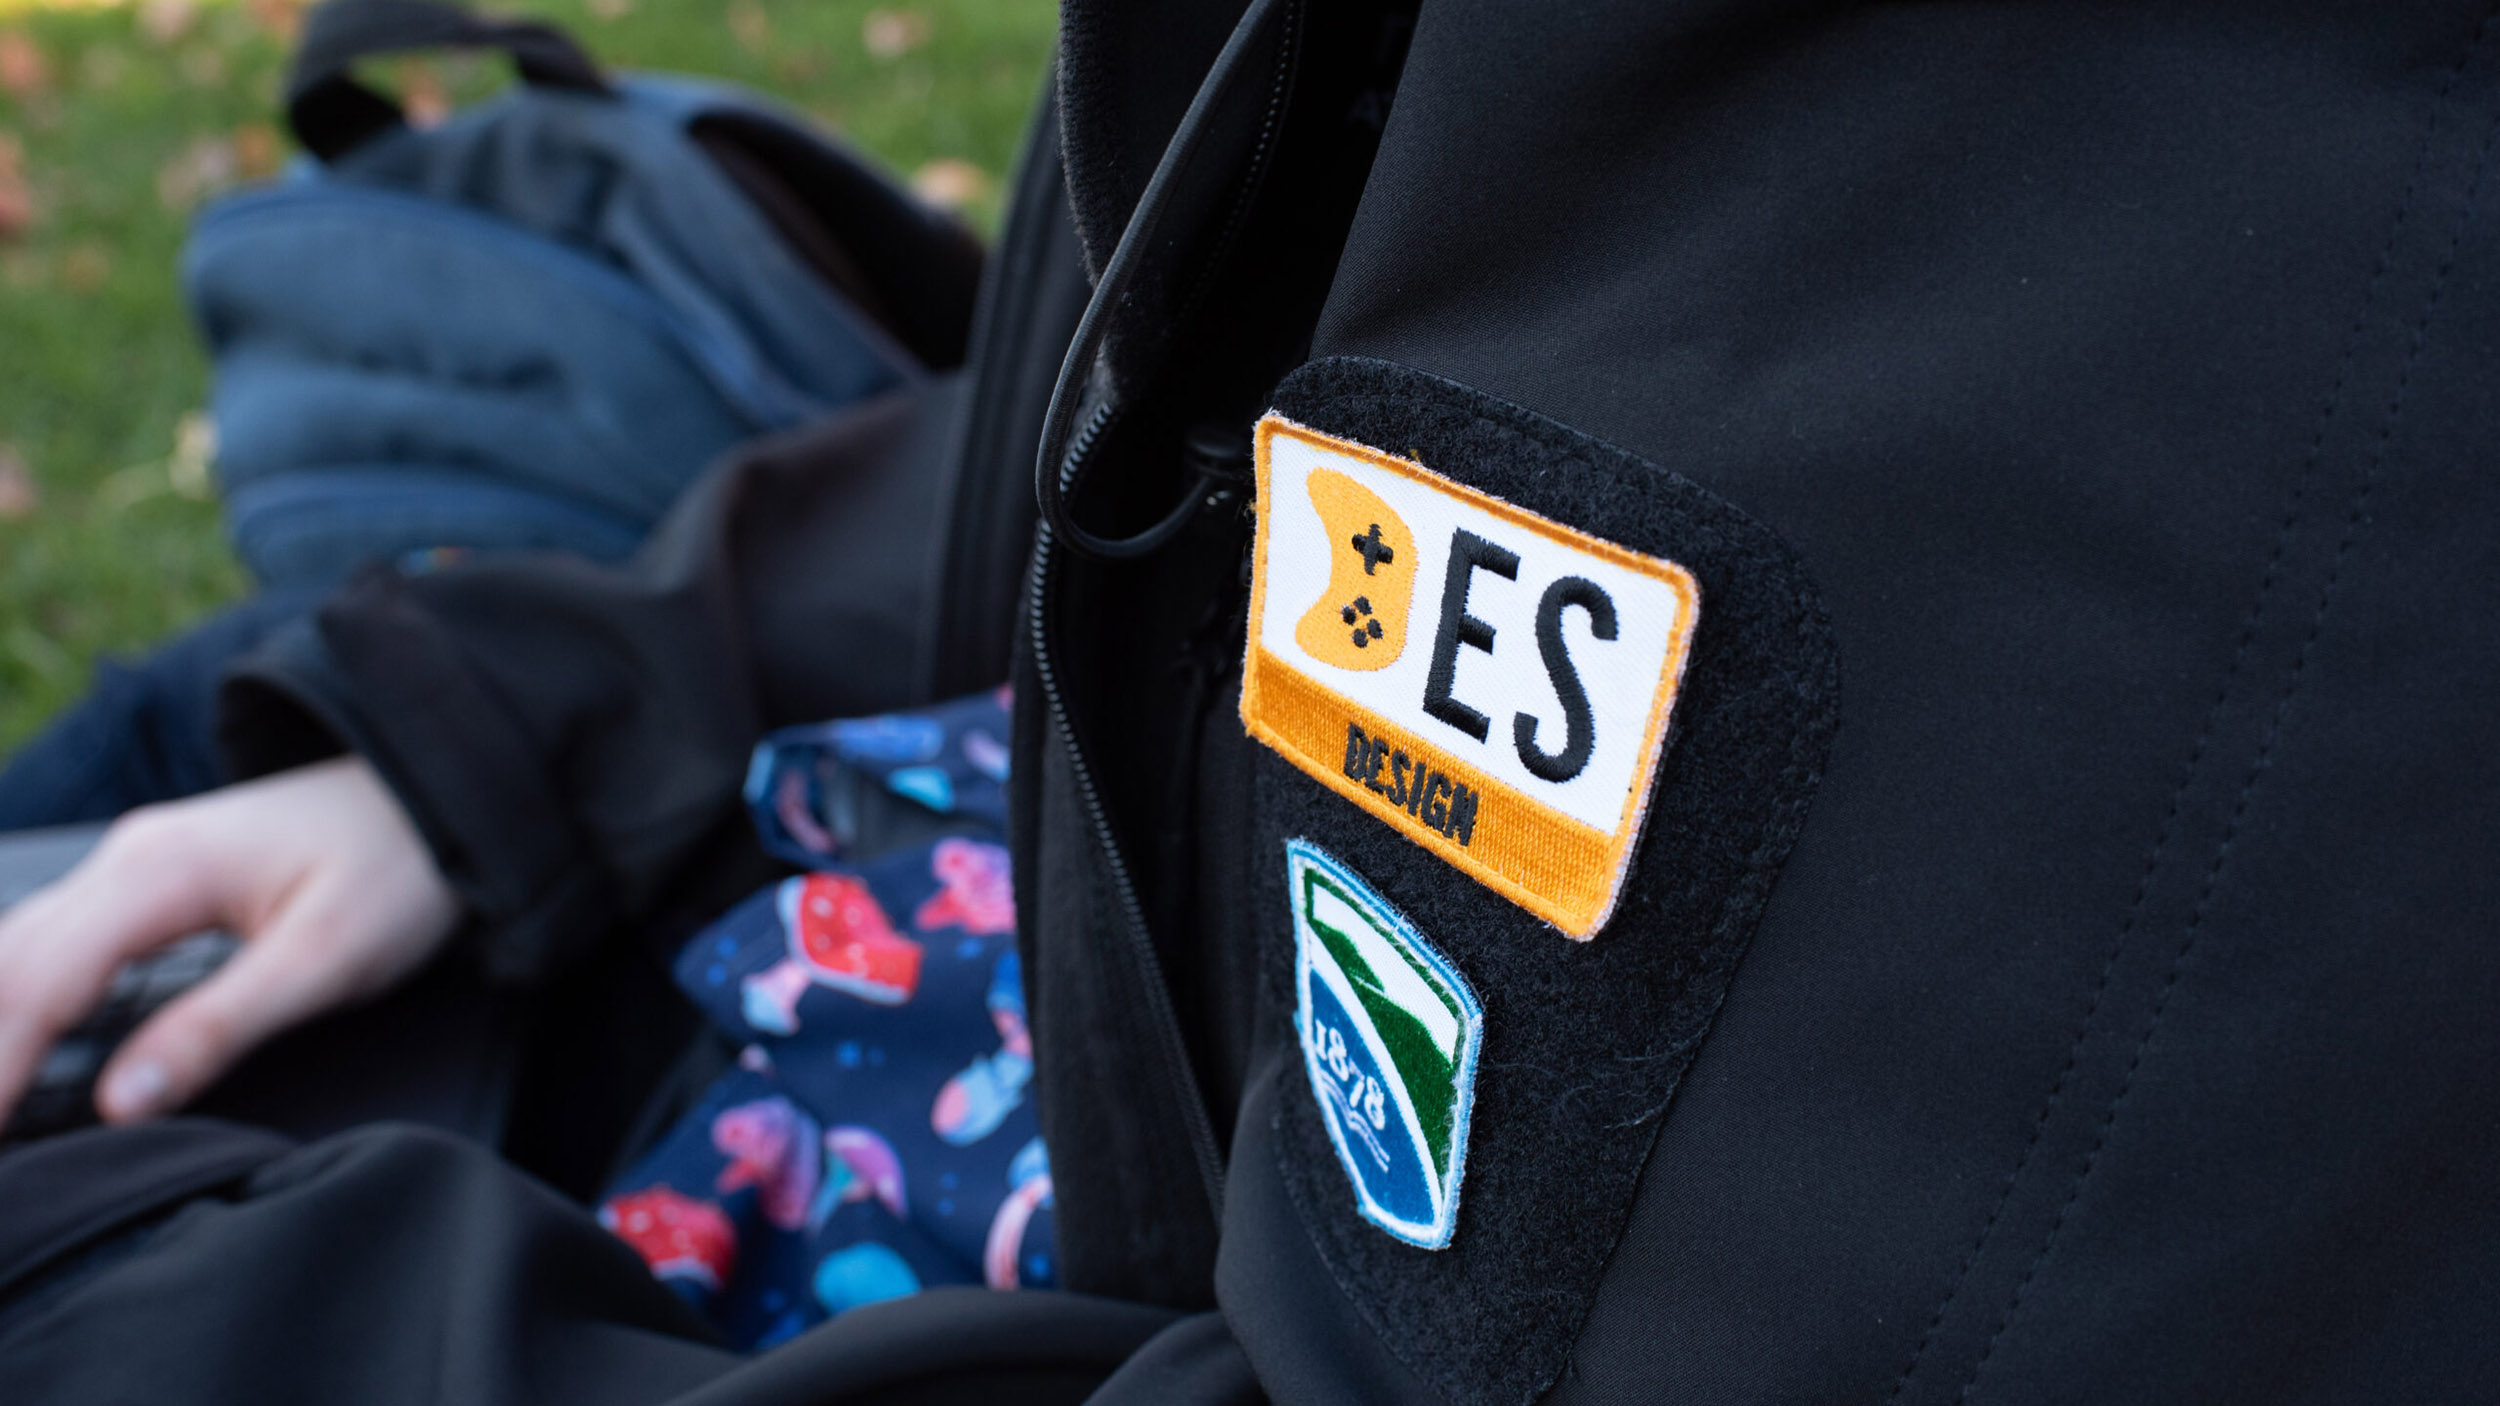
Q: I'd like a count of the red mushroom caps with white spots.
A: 2